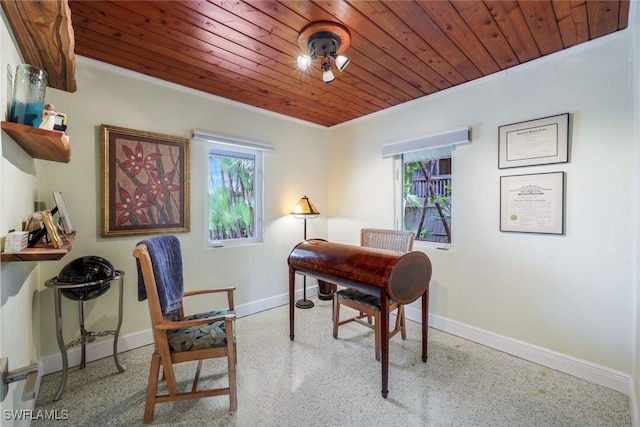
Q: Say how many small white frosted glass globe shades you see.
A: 3